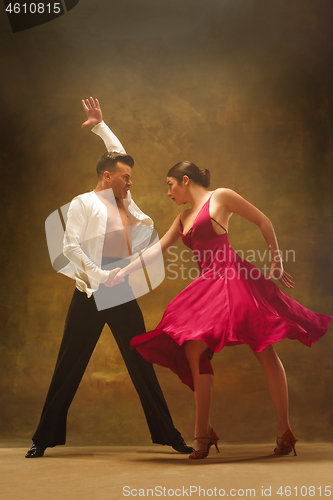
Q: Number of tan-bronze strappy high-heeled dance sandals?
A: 2